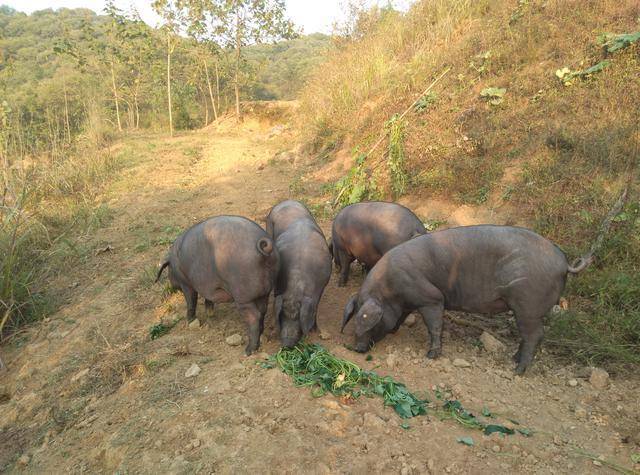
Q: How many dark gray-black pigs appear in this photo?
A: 4